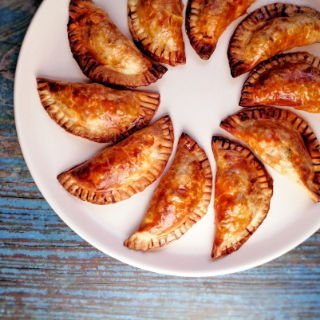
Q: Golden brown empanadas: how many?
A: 10